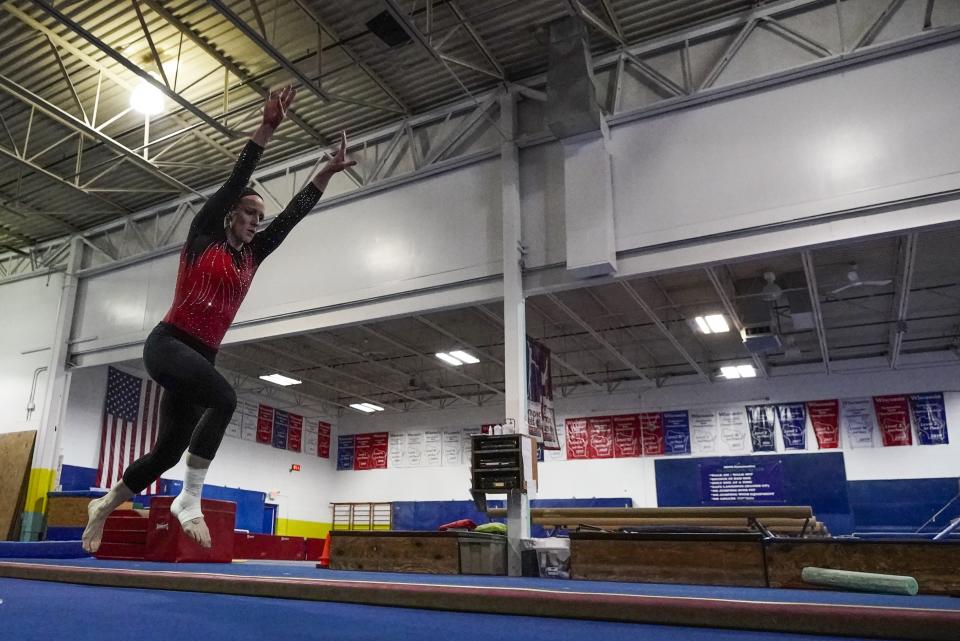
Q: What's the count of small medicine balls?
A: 0